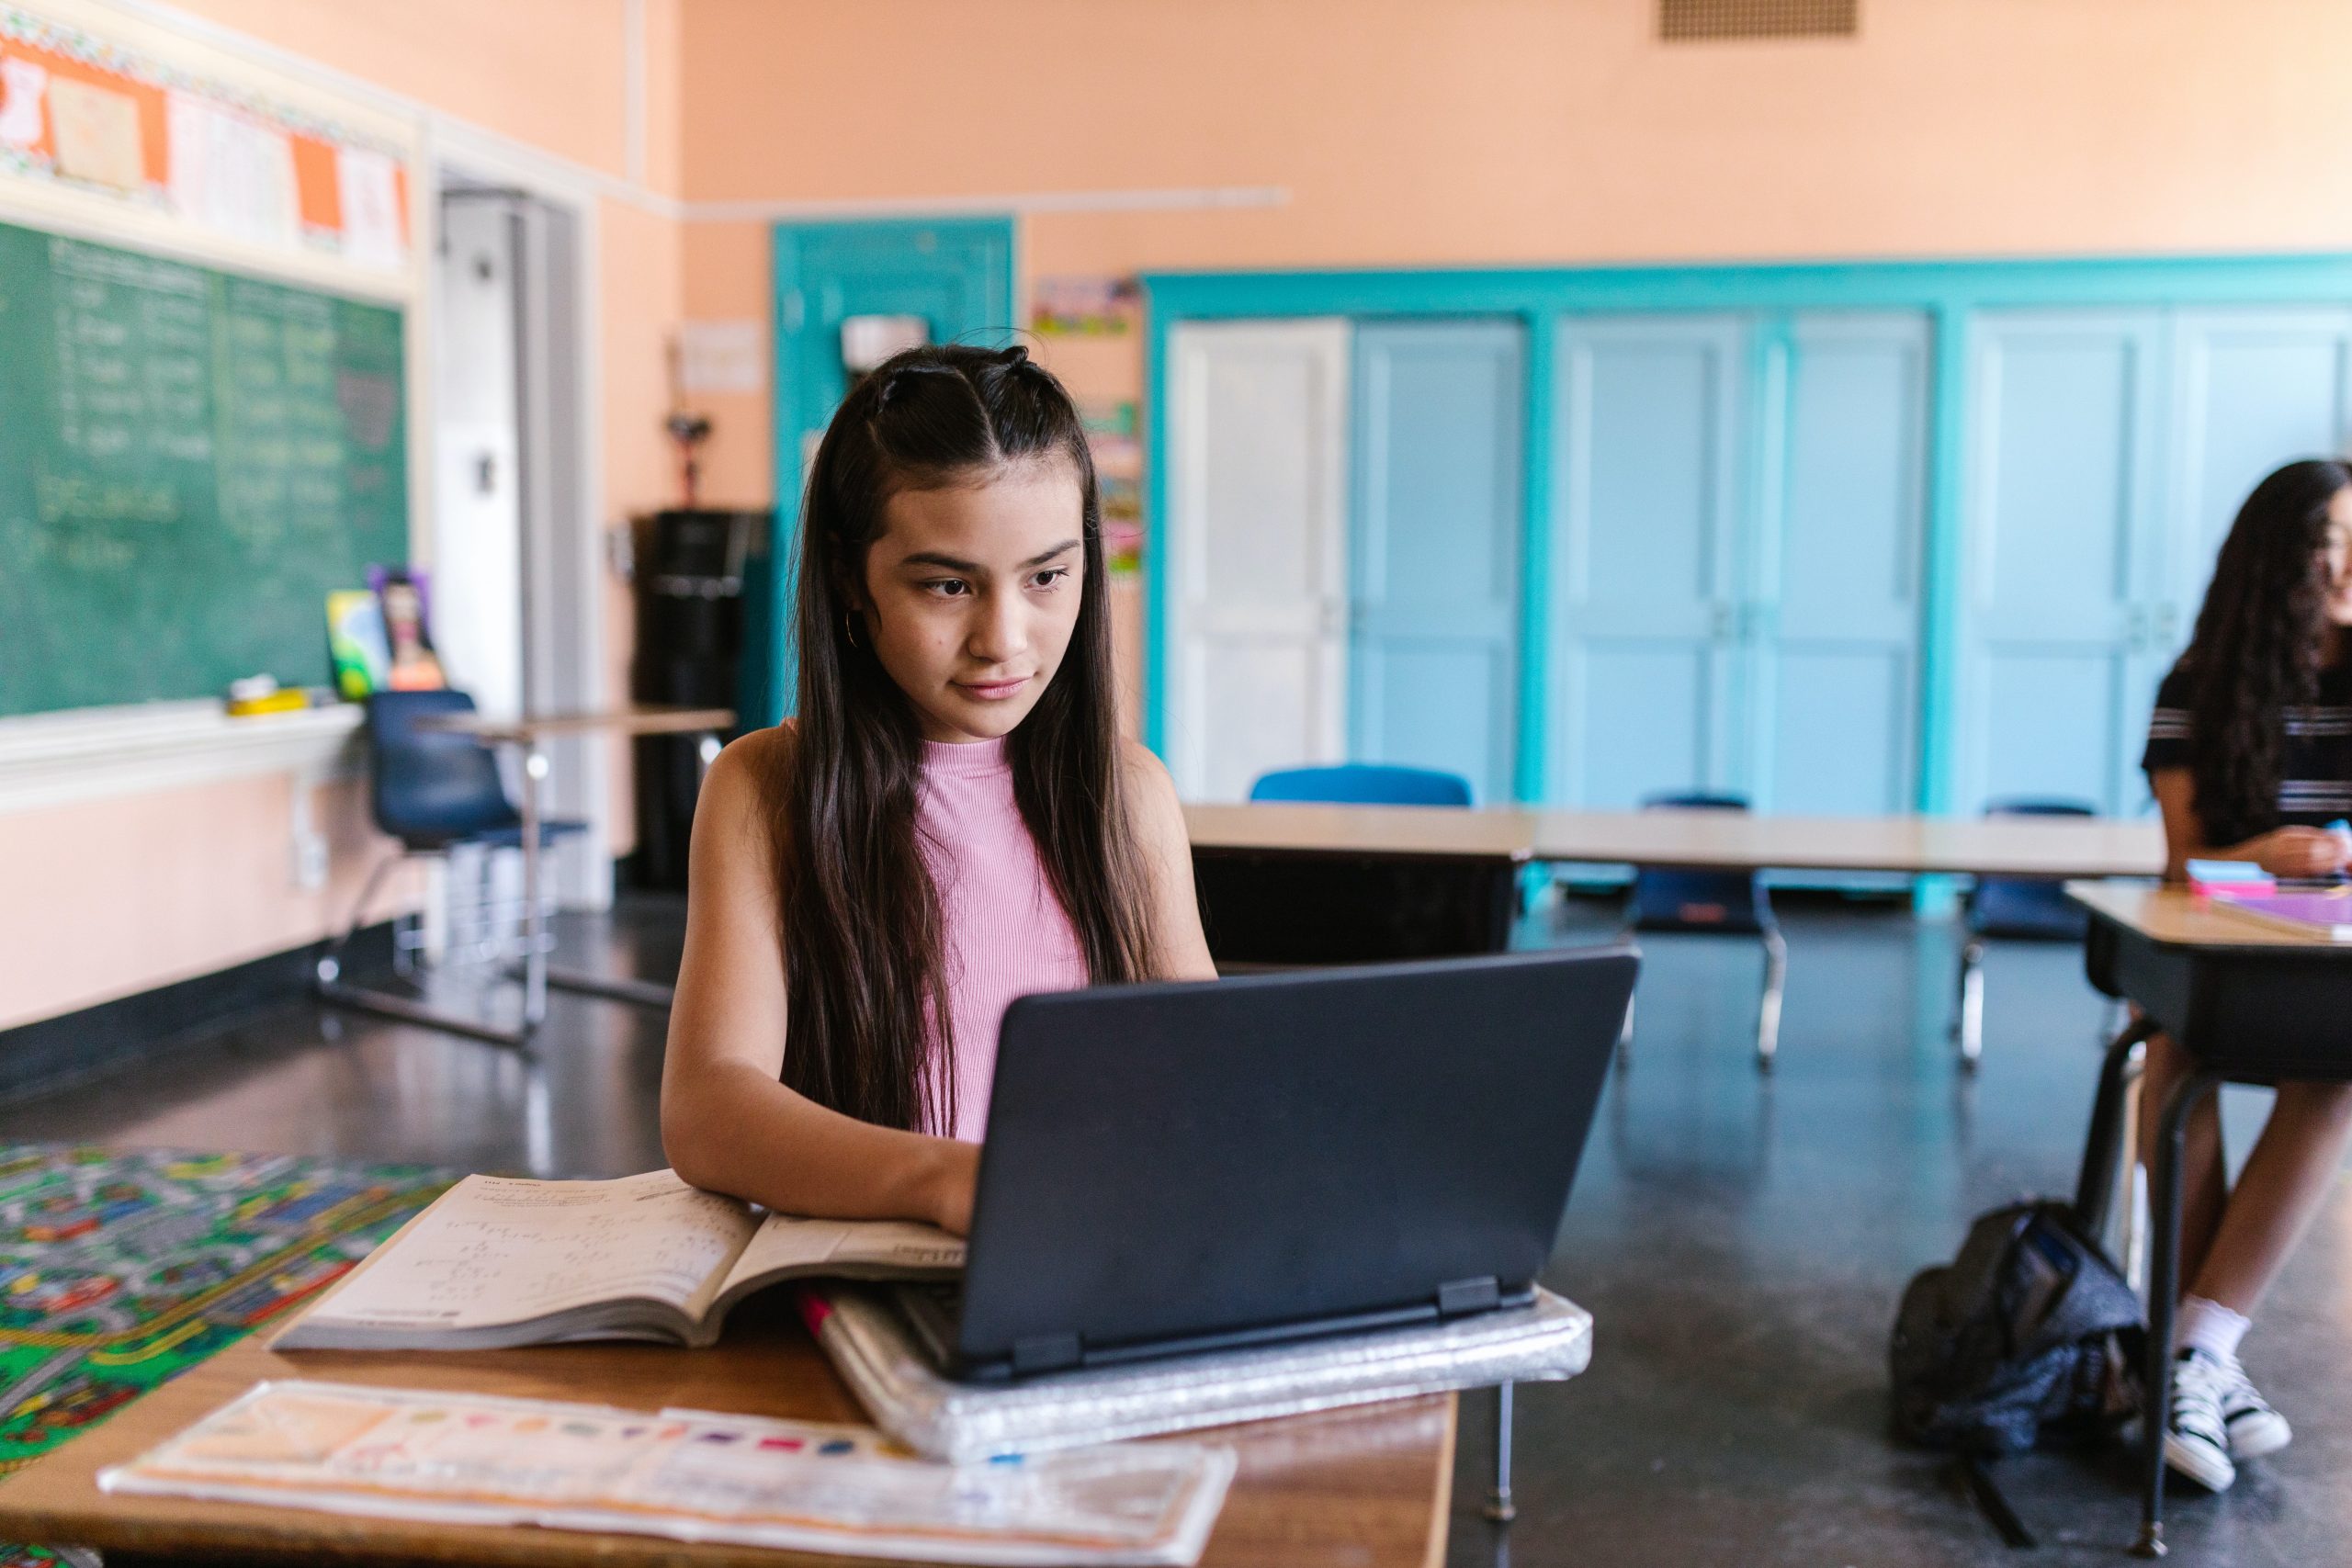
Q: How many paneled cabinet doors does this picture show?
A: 6